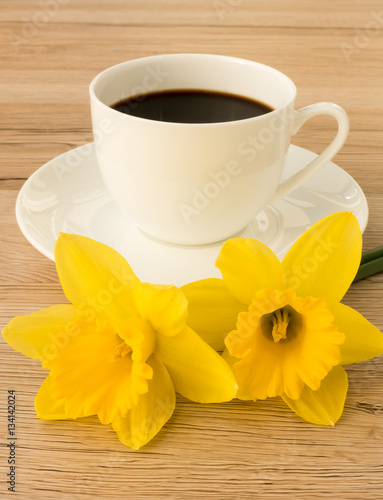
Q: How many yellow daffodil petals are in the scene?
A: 12